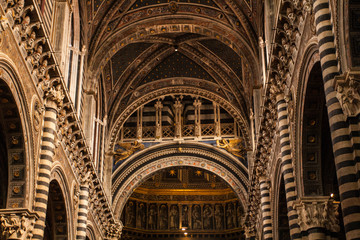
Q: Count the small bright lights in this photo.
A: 4